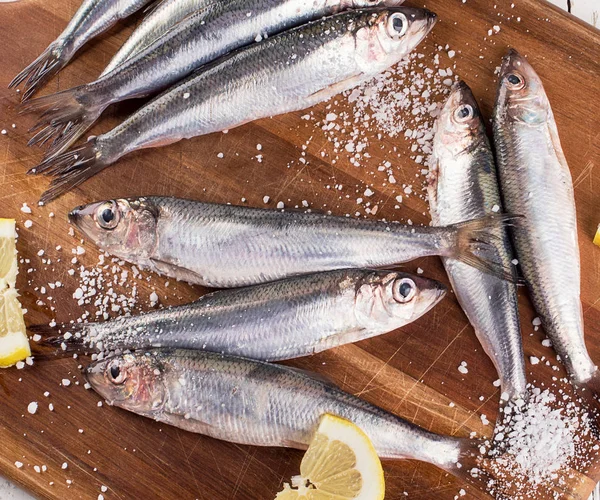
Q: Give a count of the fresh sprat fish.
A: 9